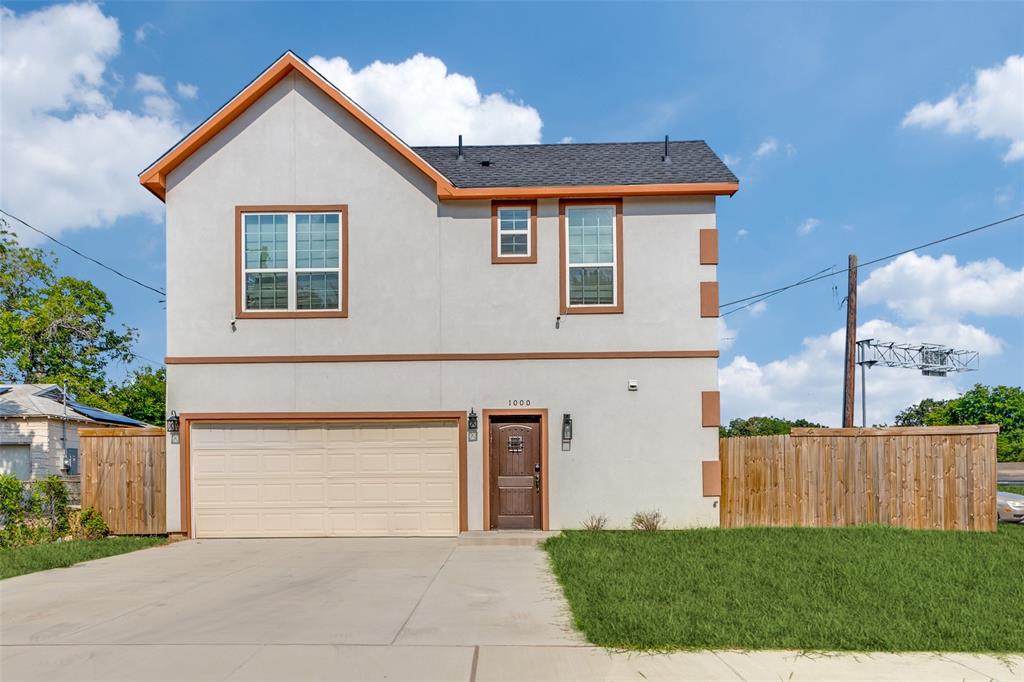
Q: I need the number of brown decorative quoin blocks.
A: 4